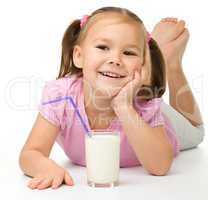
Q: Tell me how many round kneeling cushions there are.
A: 0